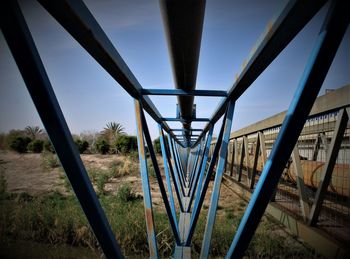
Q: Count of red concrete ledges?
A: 0